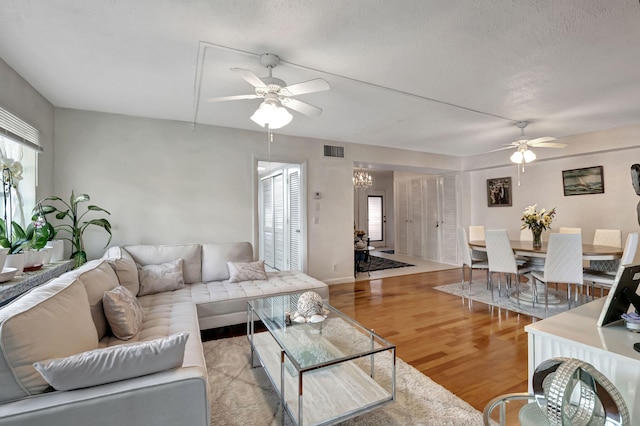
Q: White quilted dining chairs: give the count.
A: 8